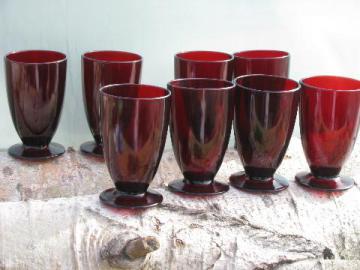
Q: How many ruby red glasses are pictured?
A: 8